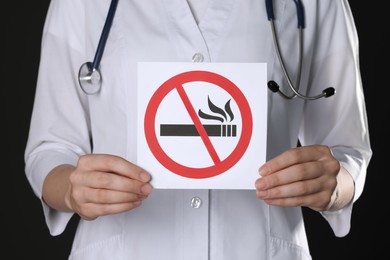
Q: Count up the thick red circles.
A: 1